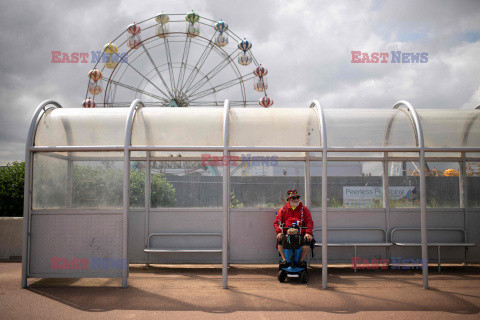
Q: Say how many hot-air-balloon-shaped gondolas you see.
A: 10